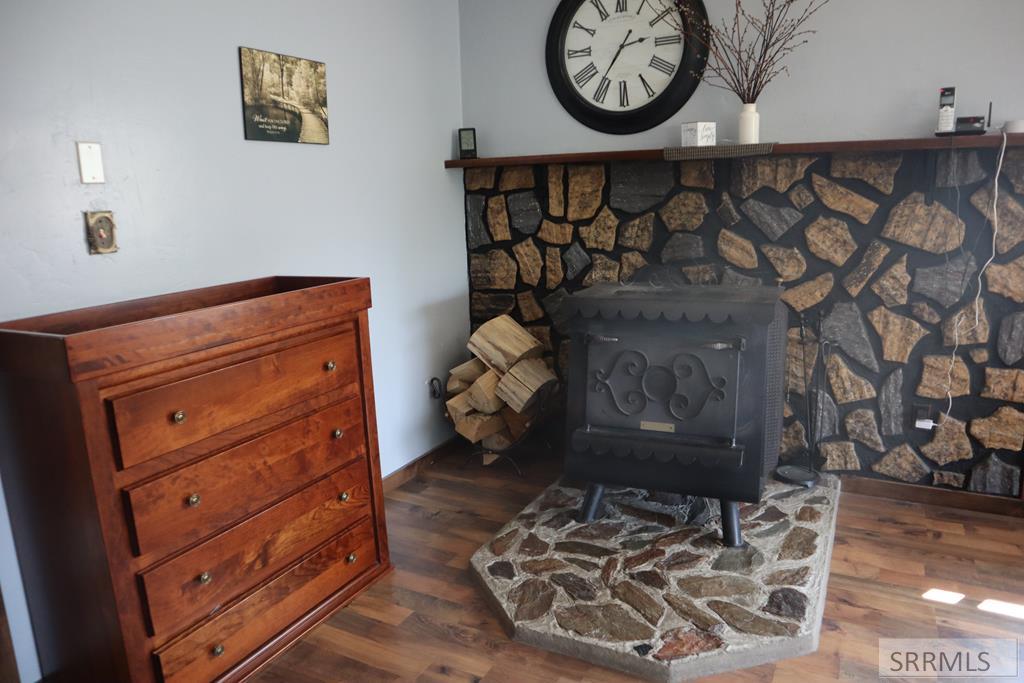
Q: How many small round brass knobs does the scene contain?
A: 8